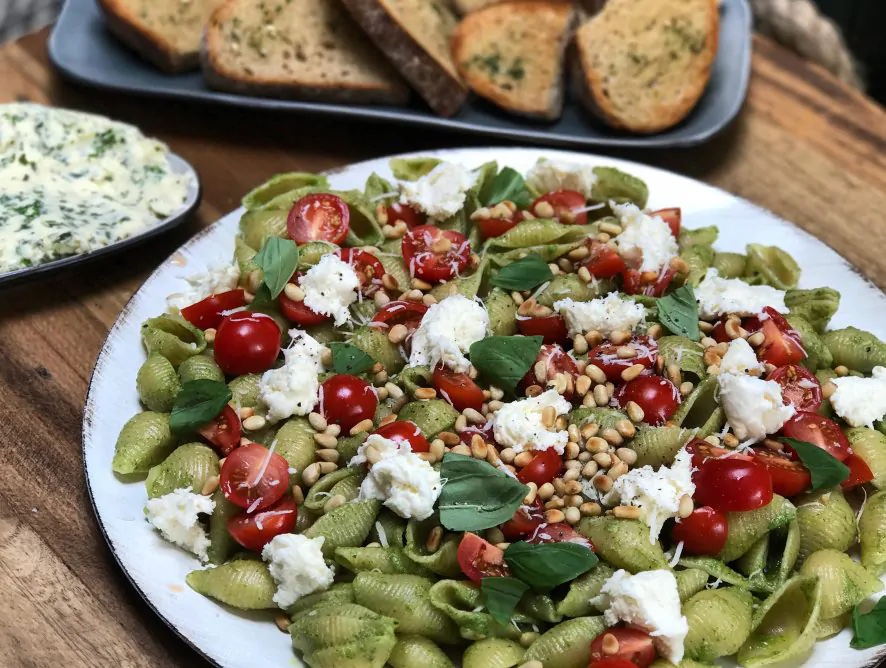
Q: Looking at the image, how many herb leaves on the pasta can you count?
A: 12